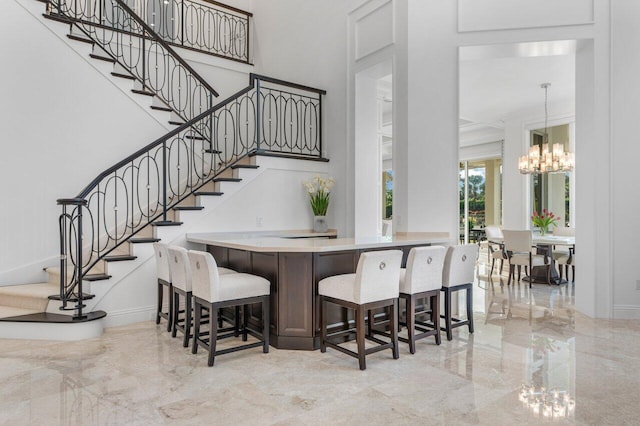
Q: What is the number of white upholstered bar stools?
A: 6